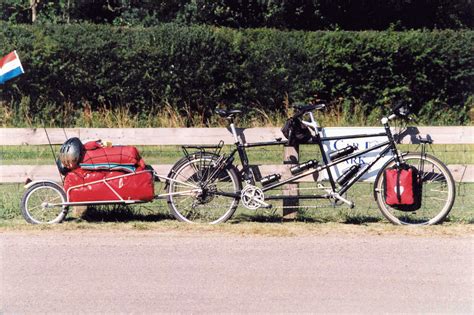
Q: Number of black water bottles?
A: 4